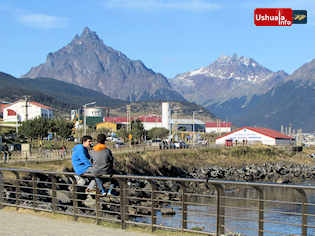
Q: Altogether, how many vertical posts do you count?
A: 11